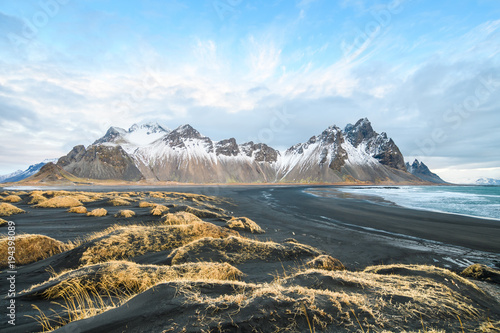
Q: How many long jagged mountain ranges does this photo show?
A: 1